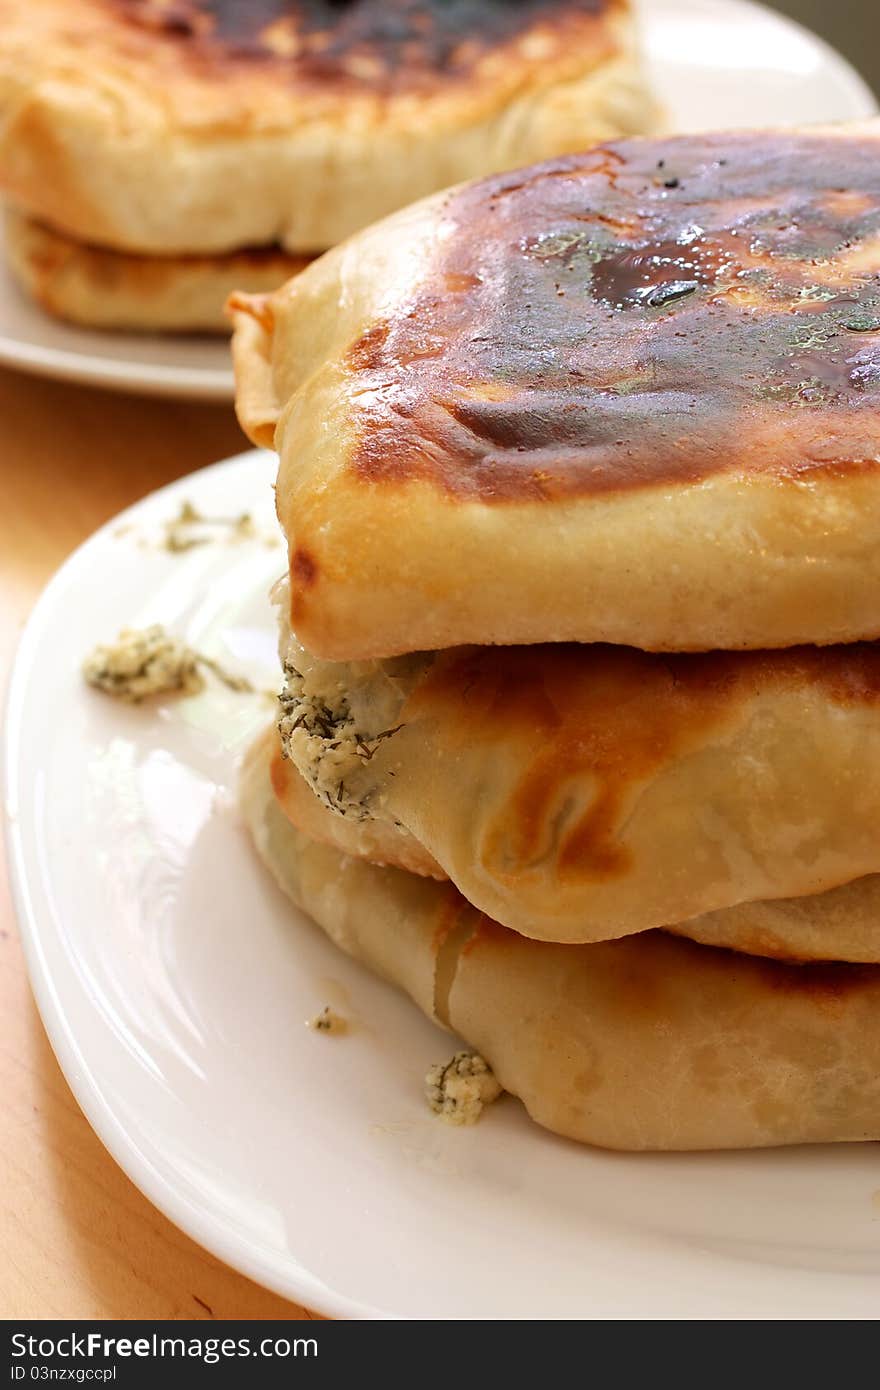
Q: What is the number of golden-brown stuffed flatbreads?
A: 6